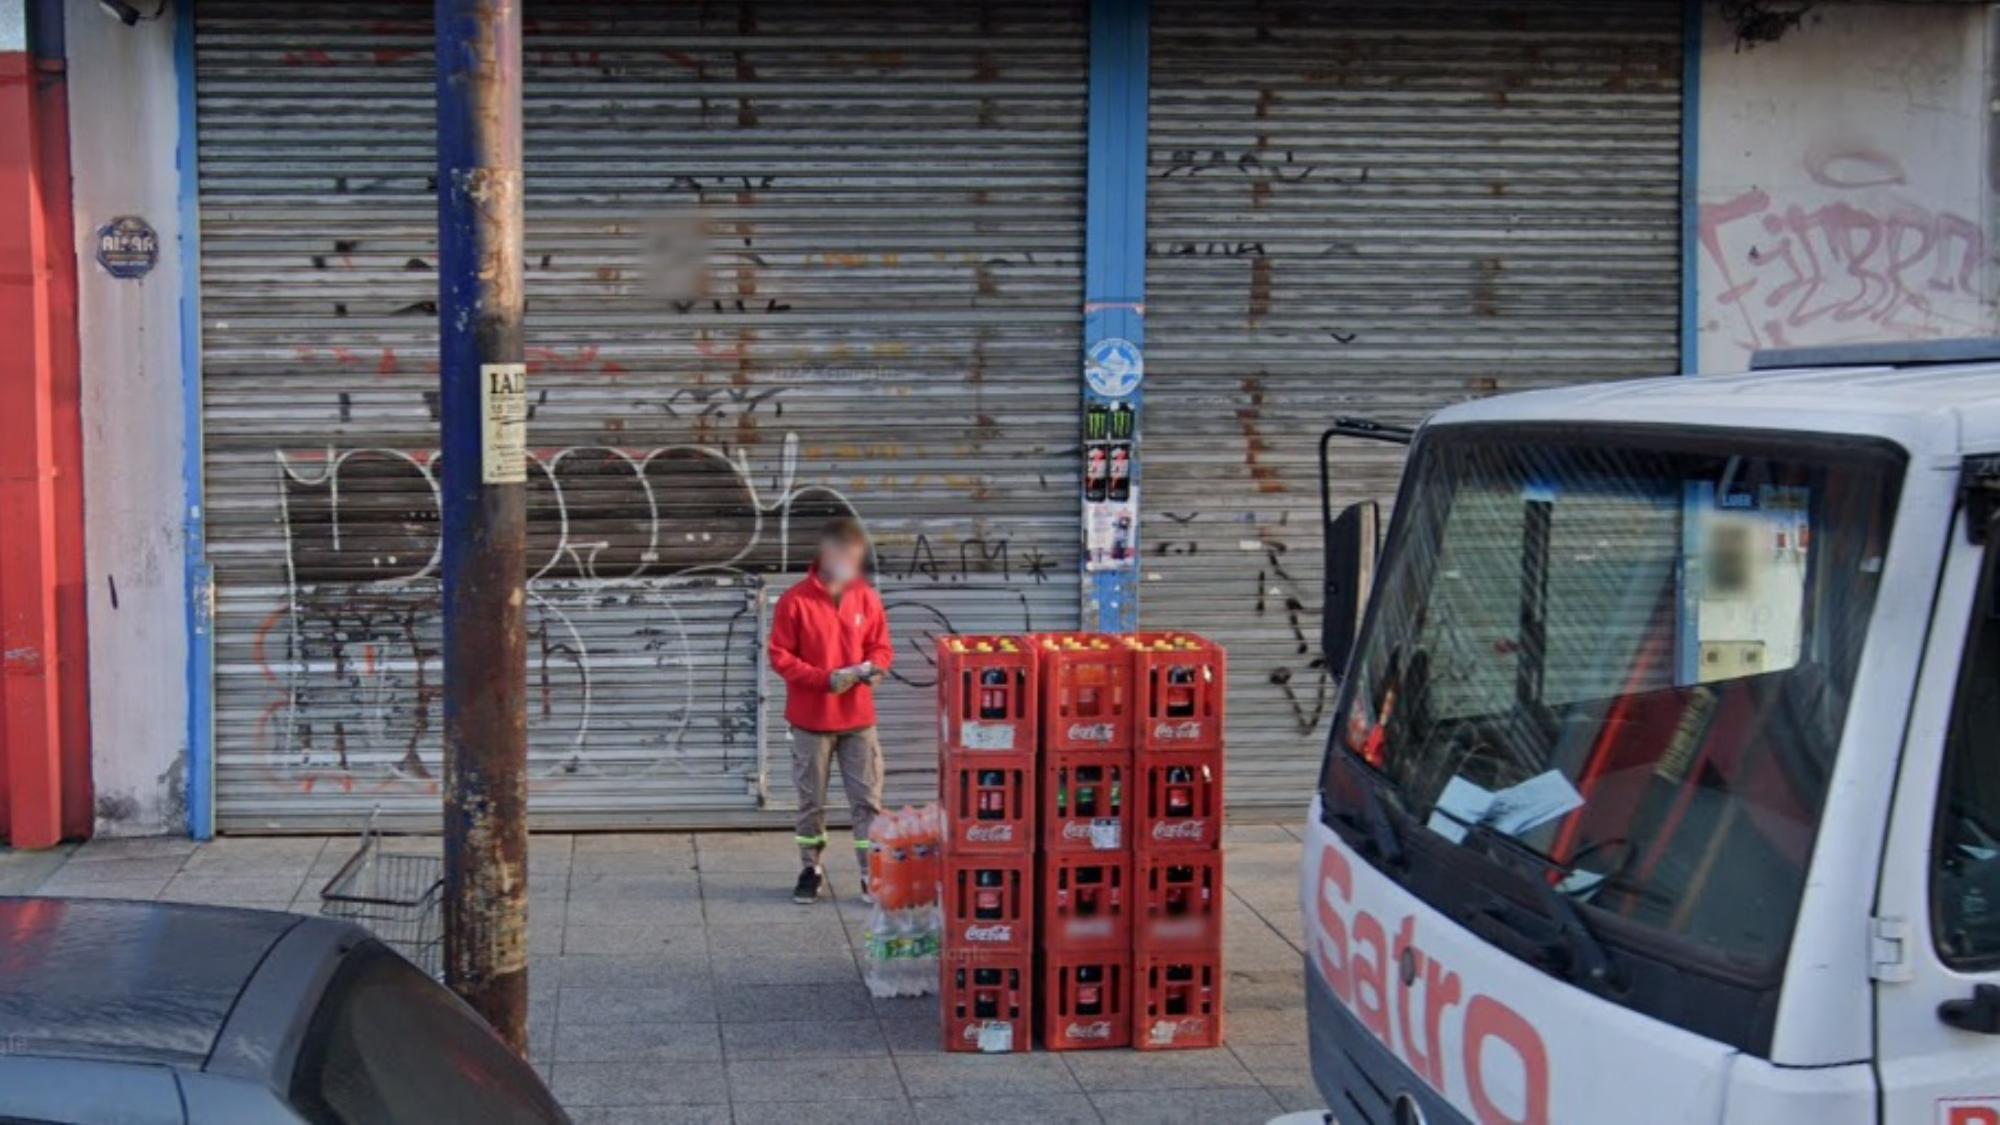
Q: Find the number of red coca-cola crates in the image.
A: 12